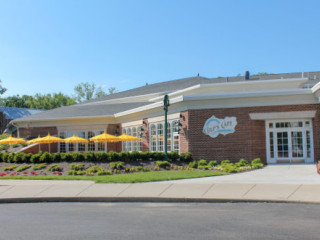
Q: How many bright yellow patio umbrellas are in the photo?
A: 6